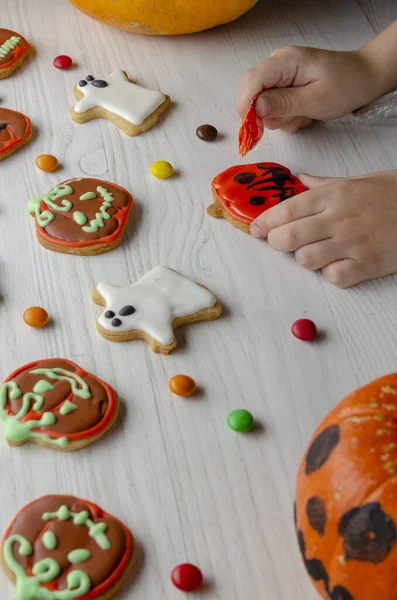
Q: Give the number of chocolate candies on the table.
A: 9